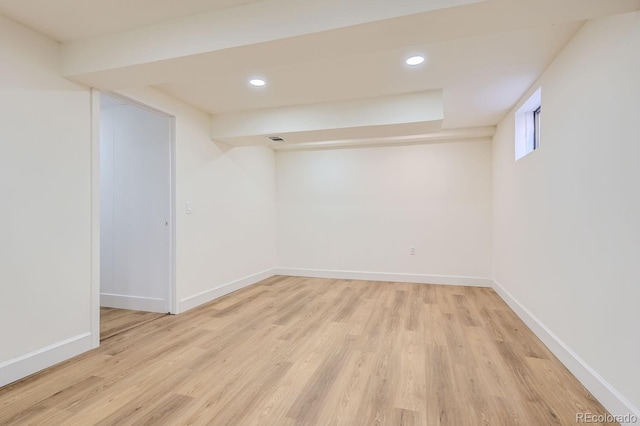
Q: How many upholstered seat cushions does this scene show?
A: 0